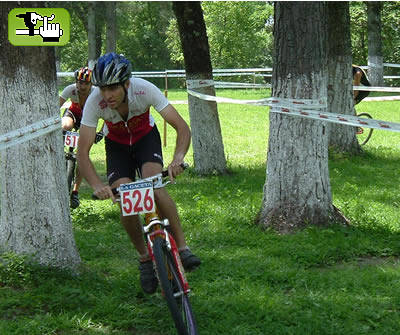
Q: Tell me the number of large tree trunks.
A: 4